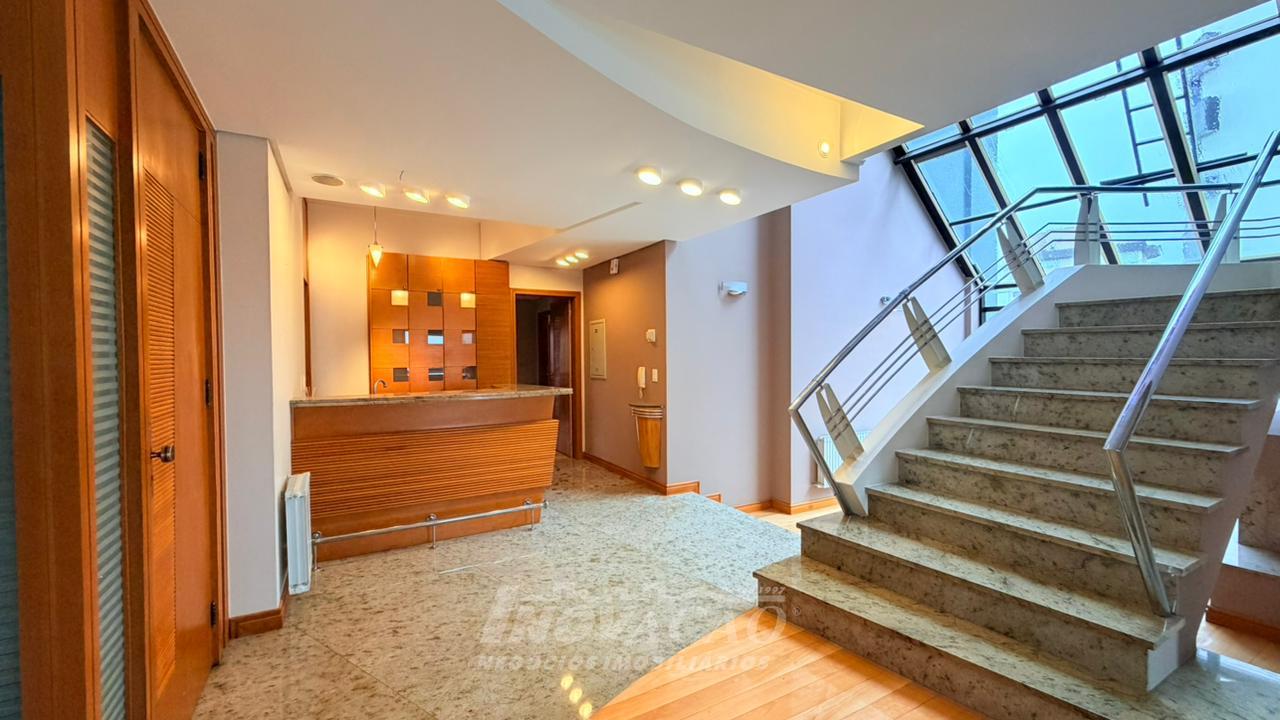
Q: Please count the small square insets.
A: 9